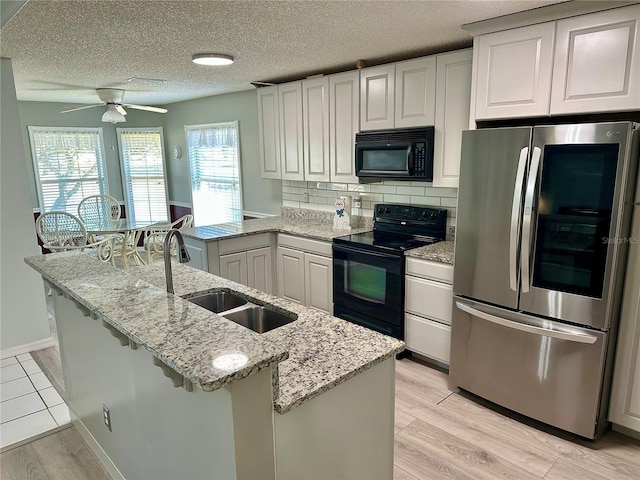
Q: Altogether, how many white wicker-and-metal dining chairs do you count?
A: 3